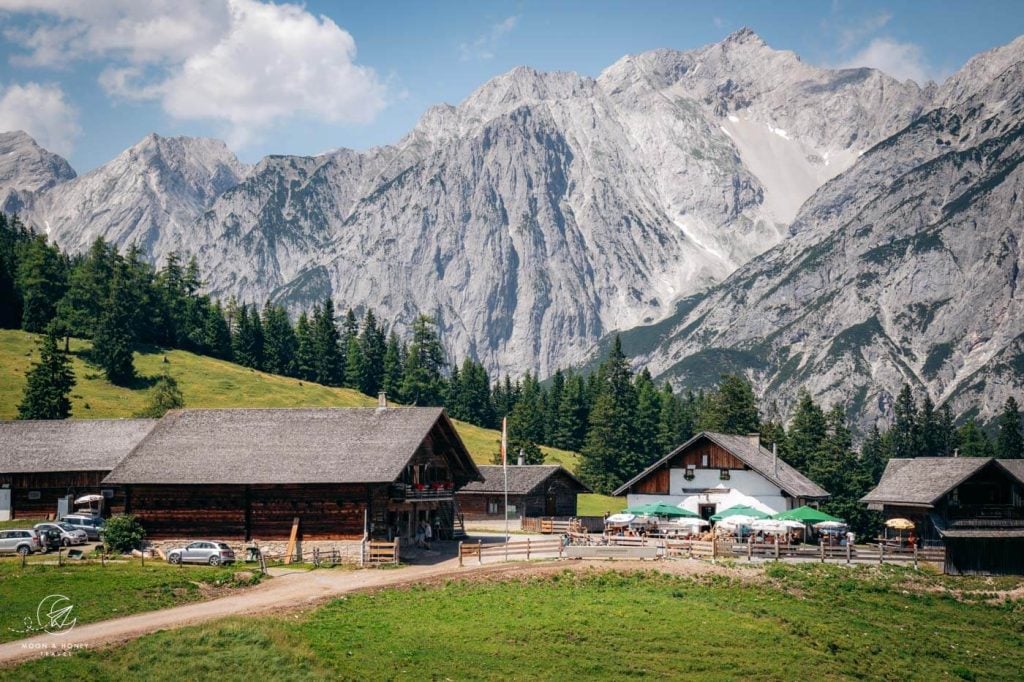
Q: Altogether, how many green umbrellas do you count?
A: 3